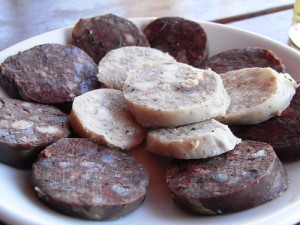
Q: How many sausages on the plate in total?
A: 13